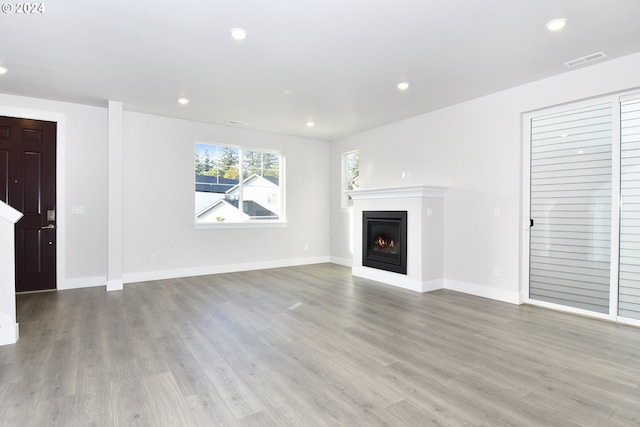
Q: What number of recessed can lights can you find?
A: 6